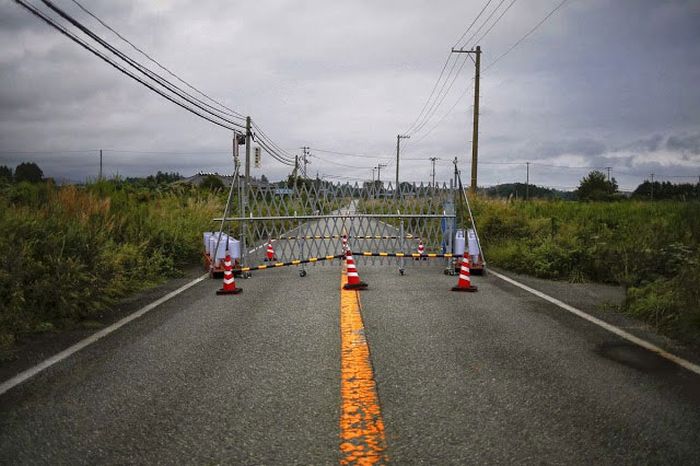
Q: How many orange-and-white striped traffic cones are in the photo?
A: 6